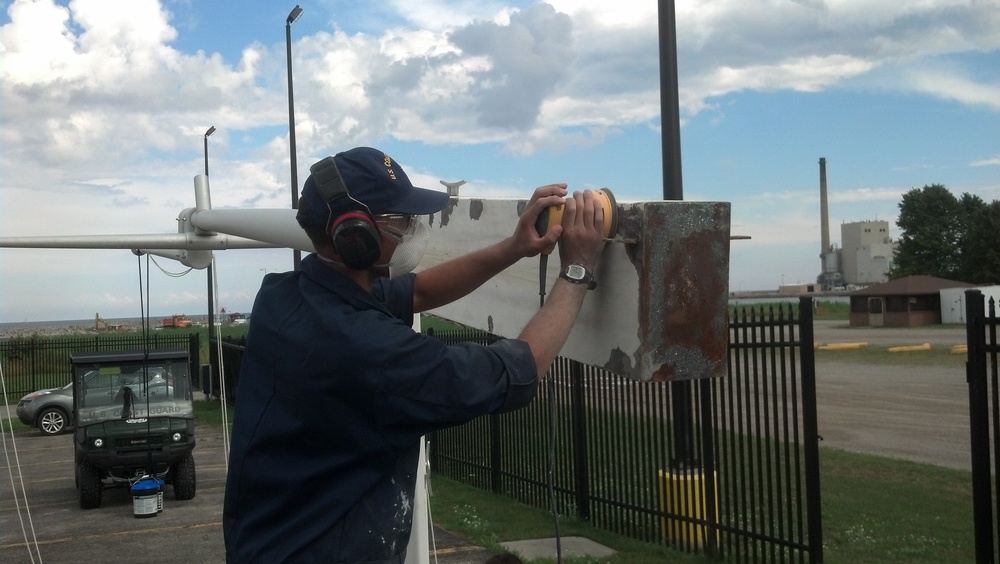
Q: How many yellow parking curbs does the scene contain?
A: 3